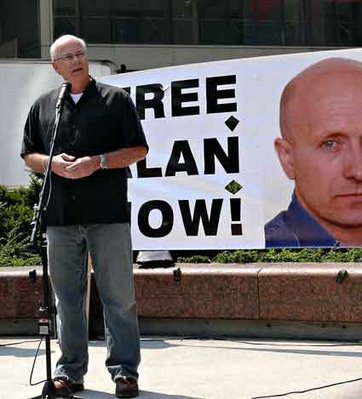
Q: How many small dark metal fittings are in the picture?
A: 3